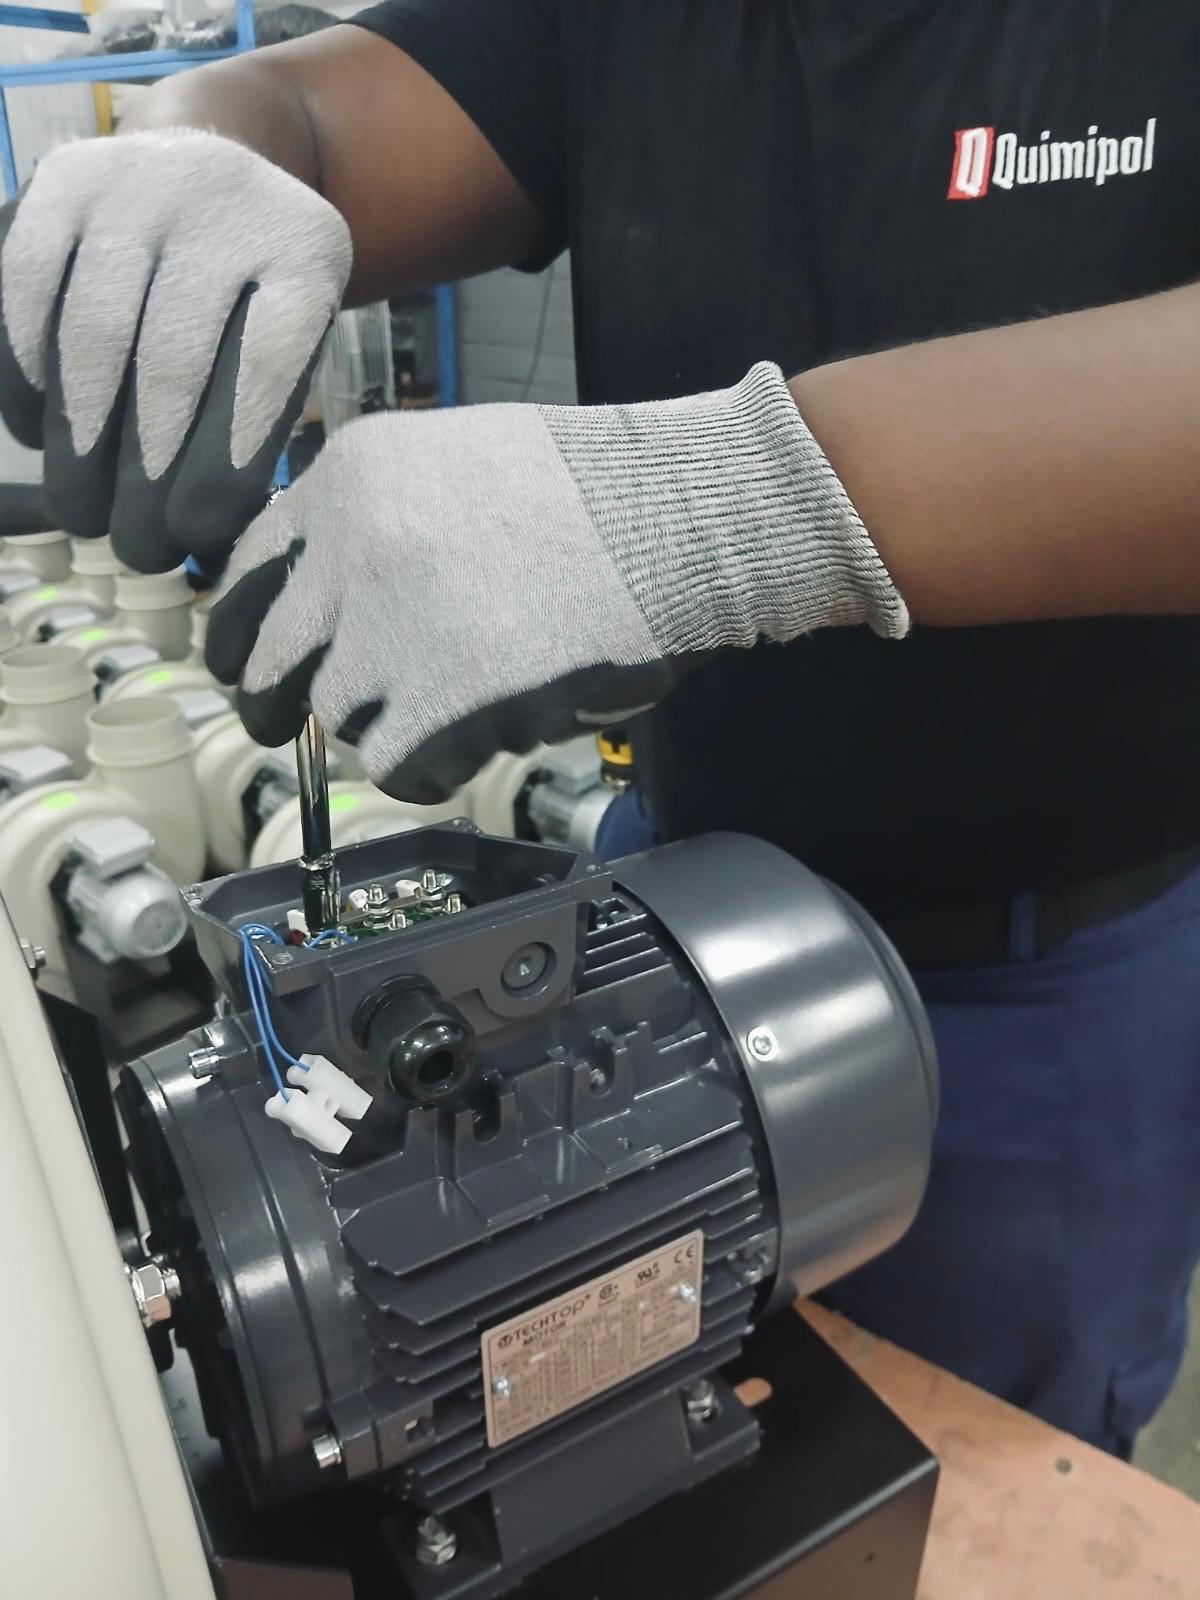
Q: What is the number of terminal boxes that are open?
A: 1